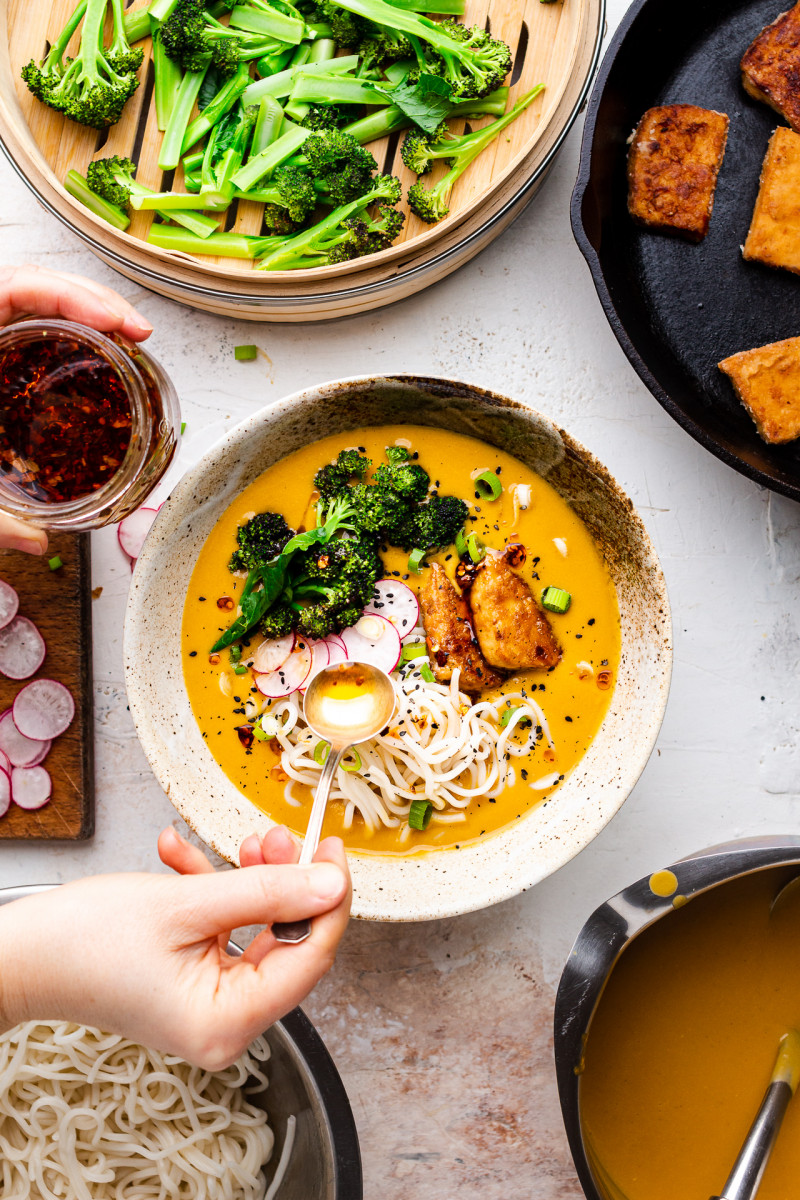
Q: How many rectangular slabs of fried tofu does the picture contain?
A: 4